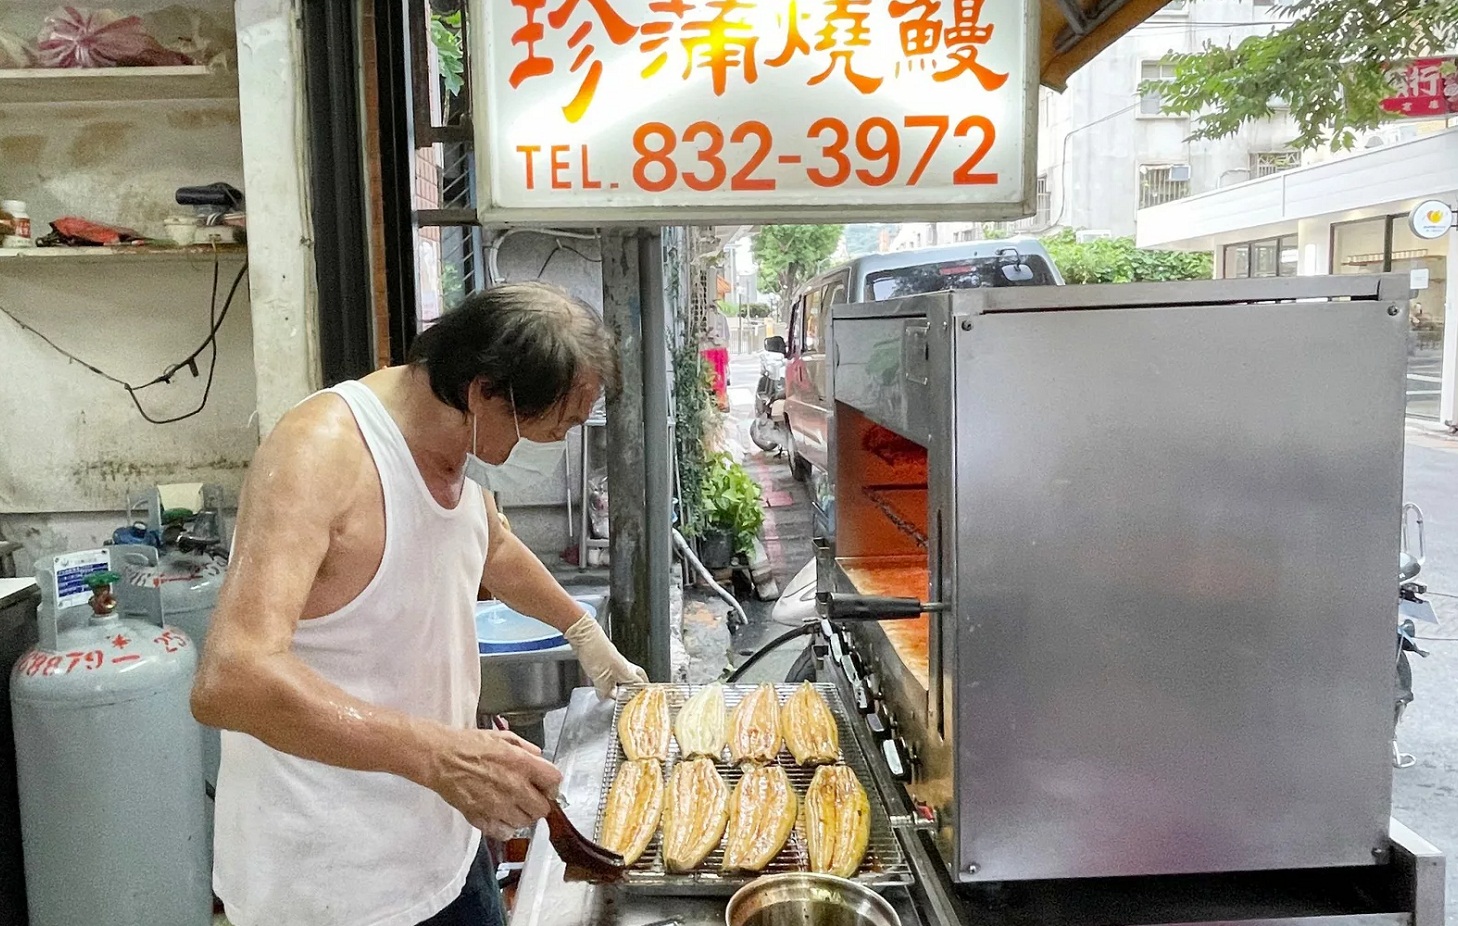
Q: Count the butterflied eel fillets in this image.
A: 8